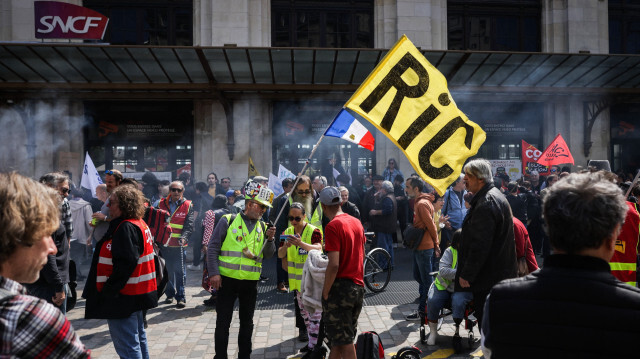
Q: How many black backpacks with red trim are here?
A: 1